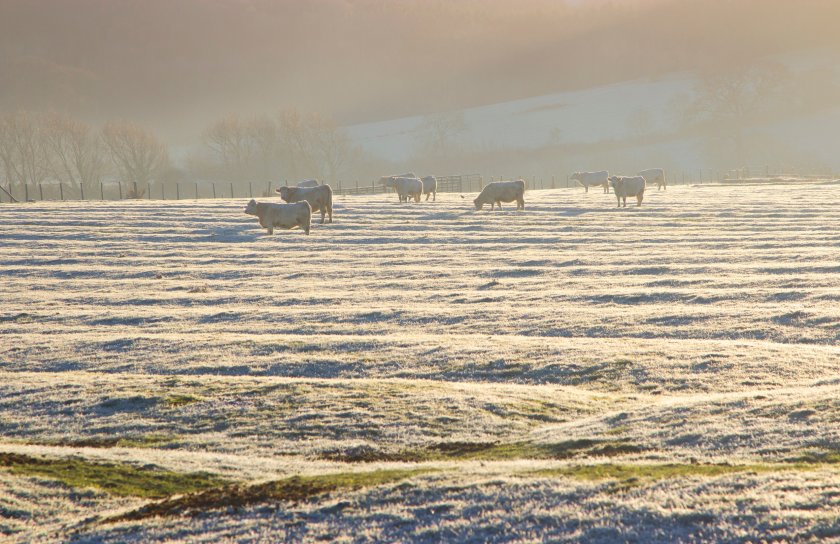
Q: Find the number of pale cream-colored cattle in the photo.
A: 10